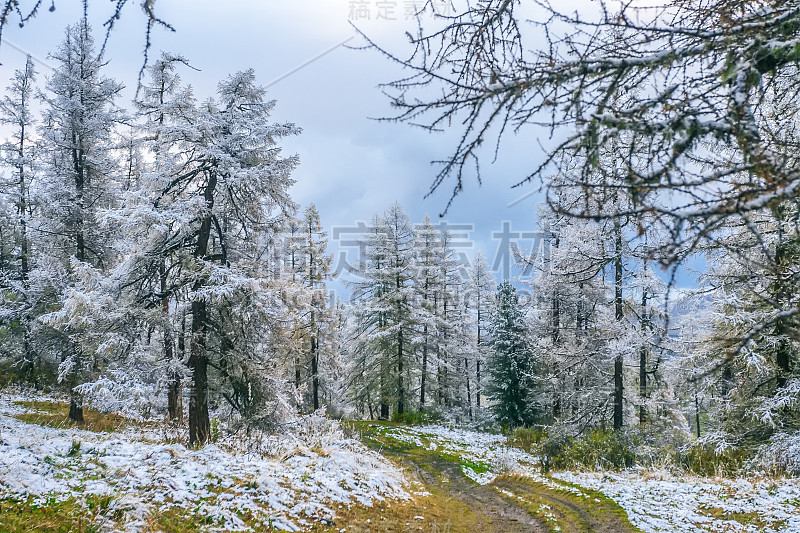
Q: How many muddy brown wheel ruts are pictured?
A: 2